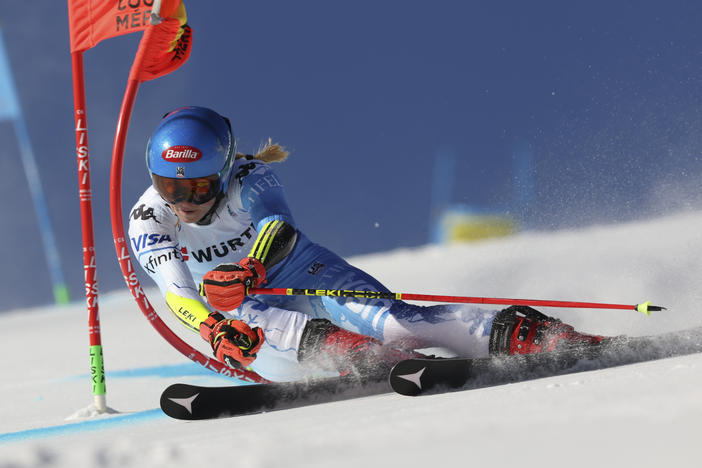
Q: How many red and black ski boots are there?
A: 2